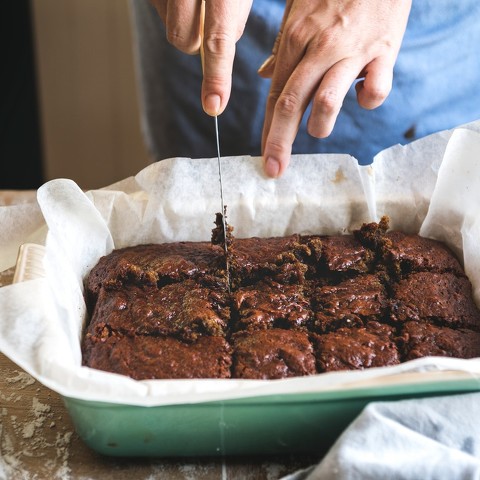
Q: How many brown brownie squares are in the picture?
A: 12